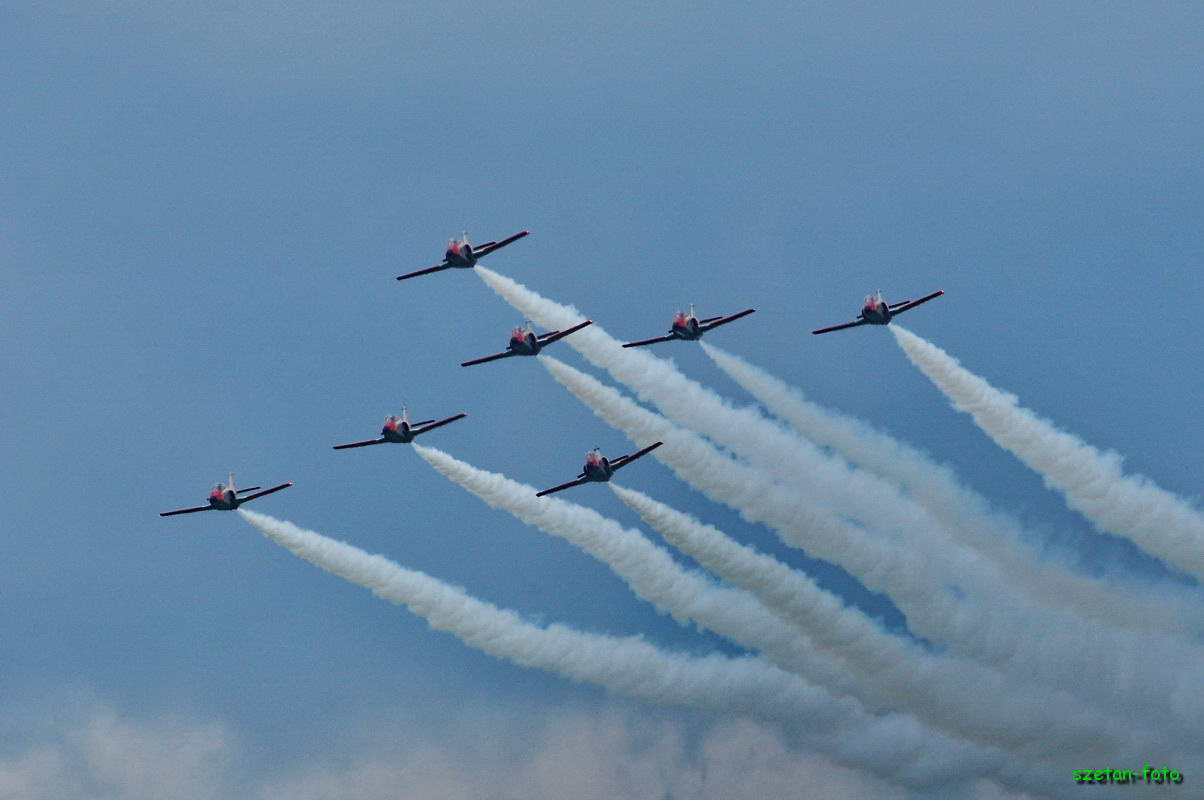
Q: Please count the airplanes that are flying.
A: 7